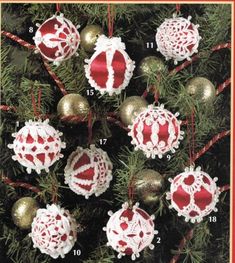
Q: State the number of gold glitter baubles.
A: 7